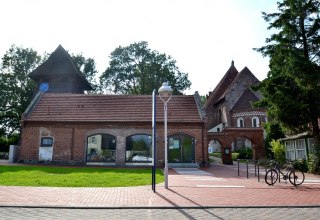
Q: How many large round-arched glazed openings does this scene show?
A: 3